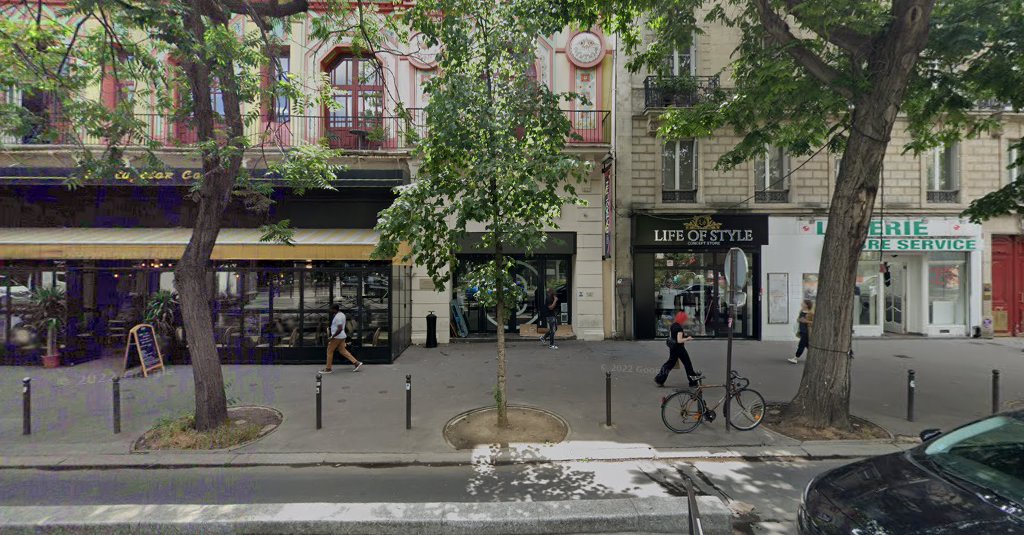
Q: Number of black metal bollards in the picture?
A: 7